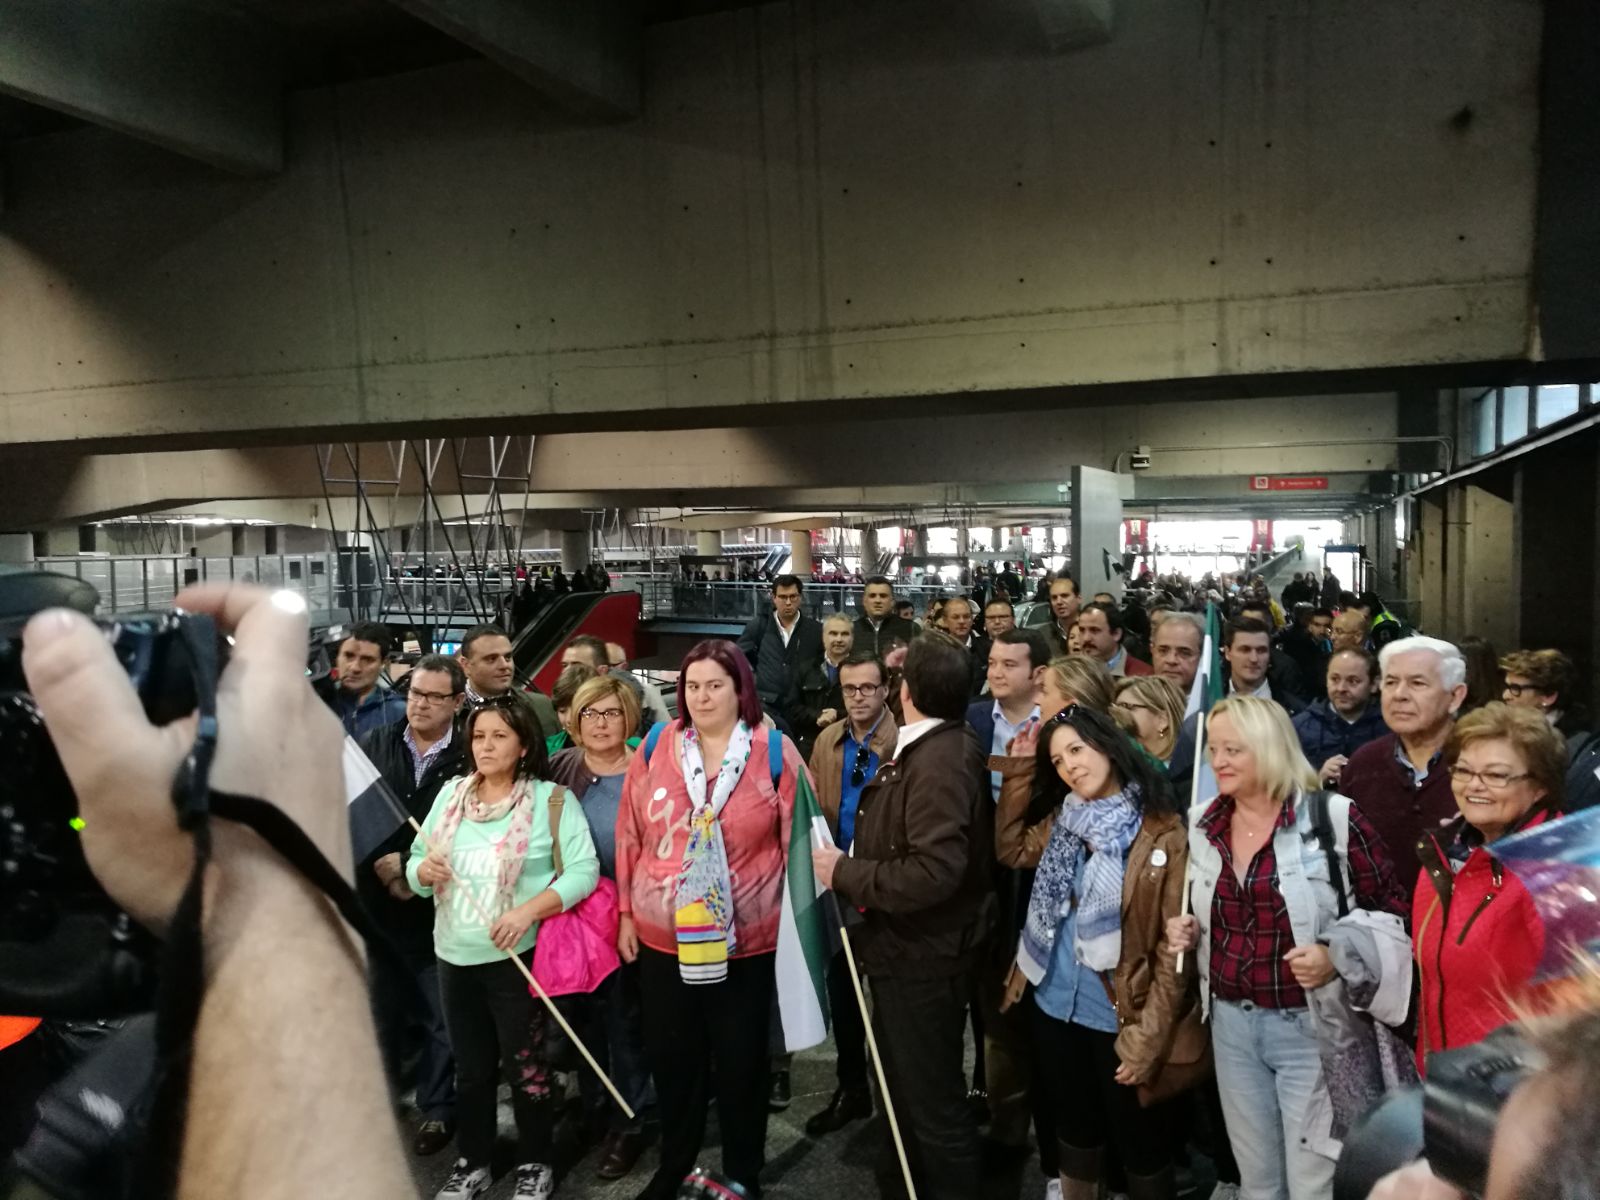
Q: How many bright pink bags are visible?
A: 1